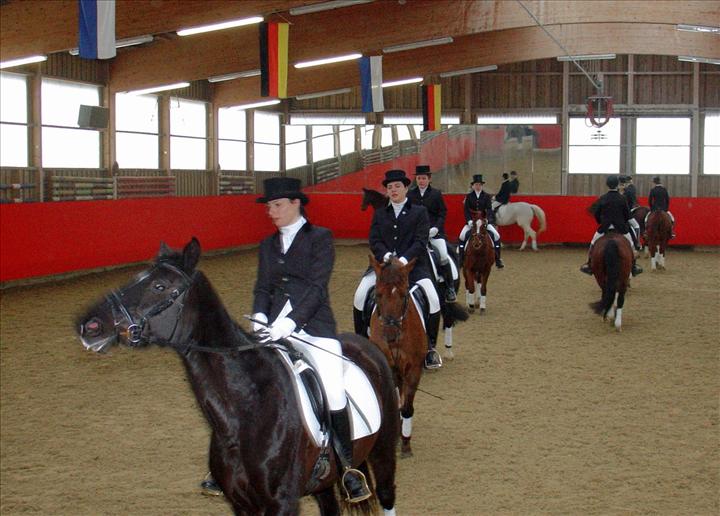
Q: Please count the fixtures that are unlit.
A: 9